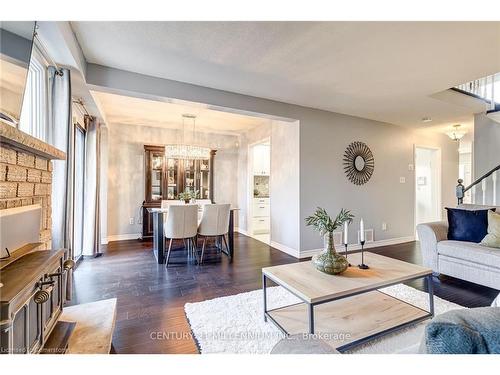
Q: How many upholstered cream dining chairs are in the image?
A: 4